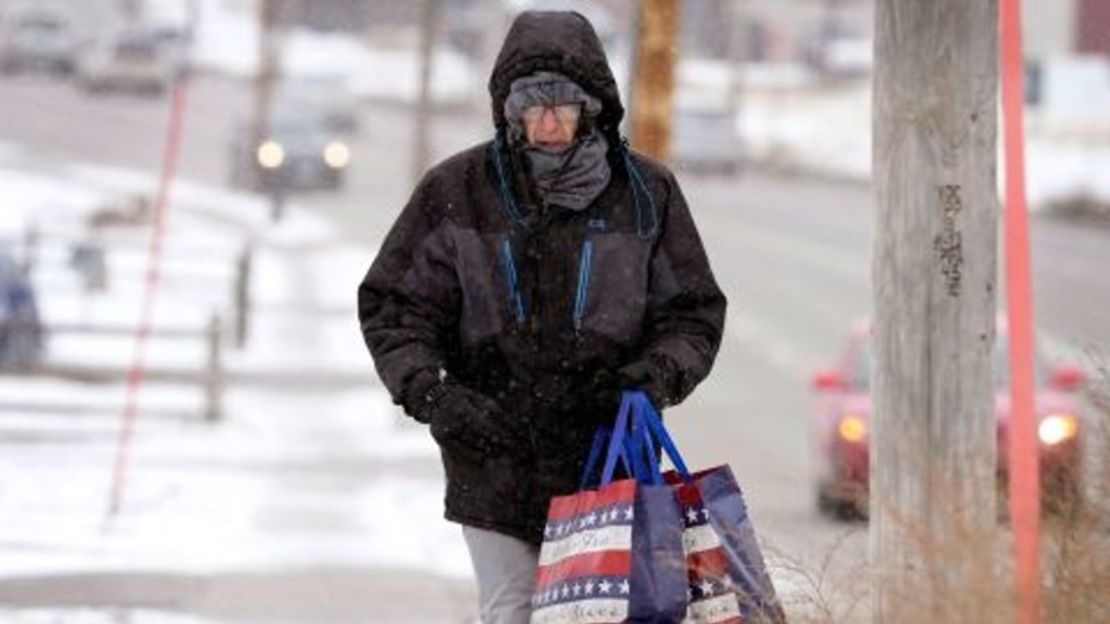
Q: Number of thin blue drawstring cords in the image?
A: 2